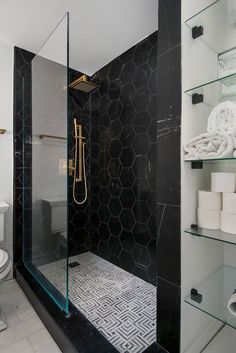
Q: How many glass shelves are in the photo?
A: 5